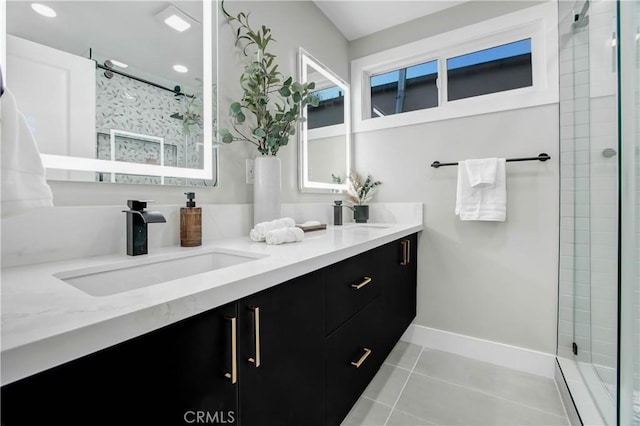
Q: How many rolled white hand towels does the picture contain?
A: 3